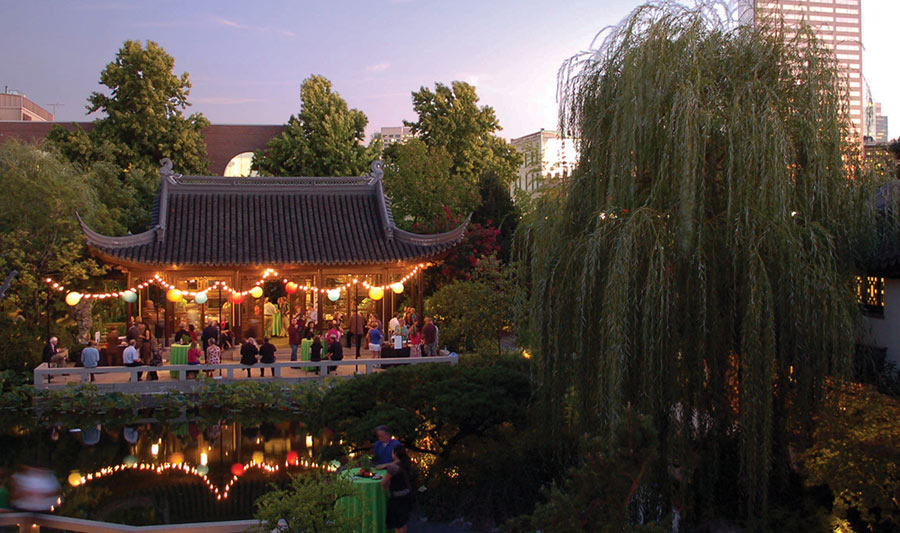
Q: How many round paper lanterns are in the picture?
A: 10